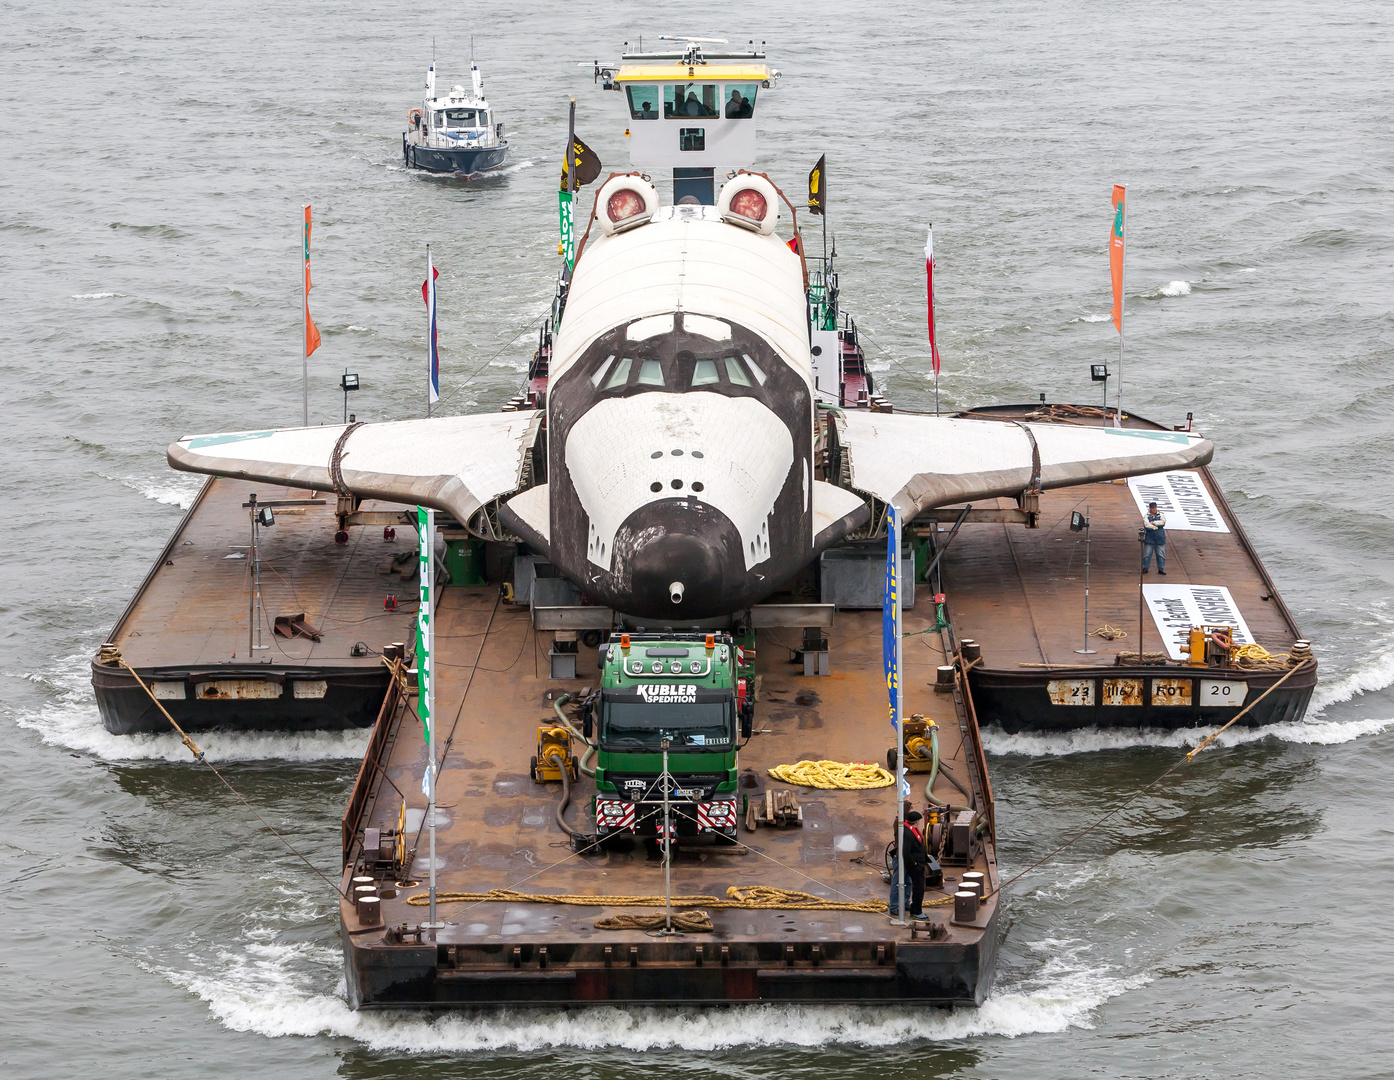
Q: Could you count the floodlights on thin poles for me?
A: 4